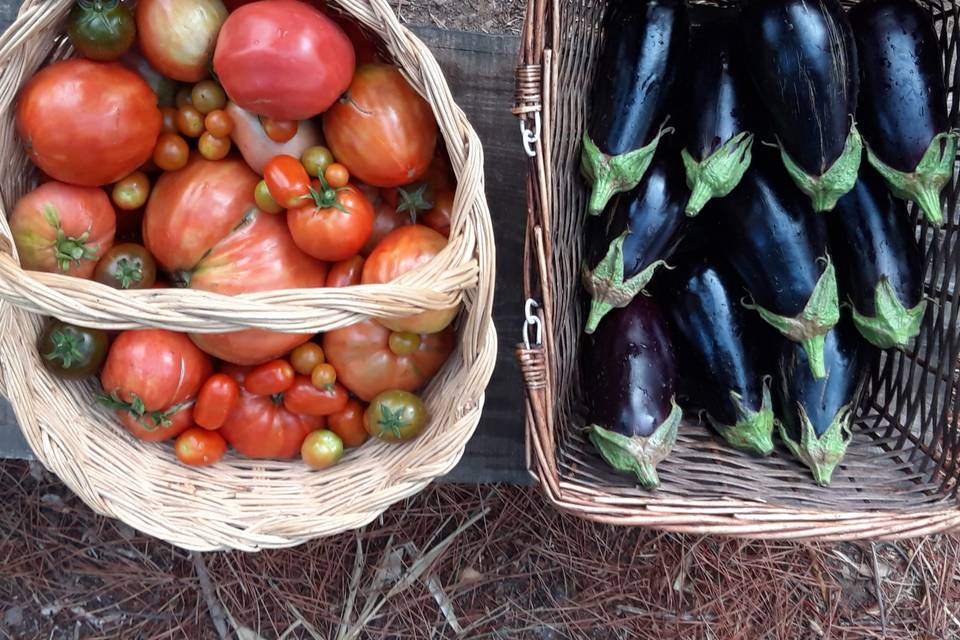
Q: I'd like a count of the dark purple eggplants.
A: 10